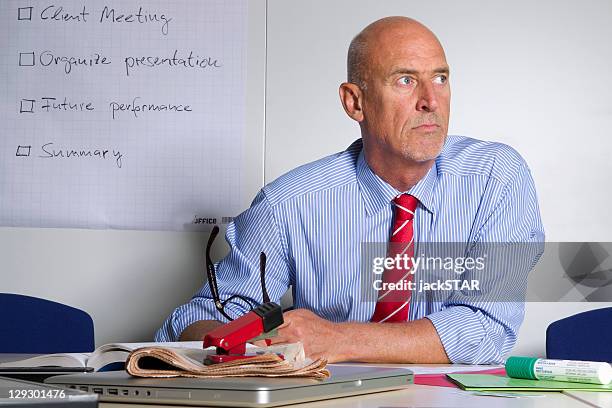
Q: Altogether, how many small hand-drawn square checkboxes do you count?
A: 4